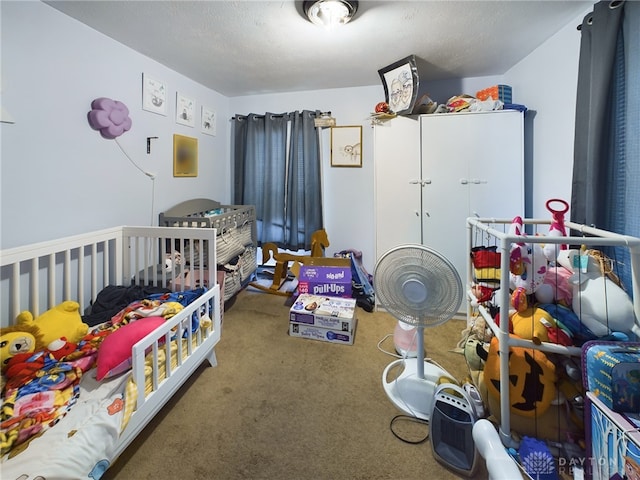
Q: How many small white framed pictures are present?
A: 3